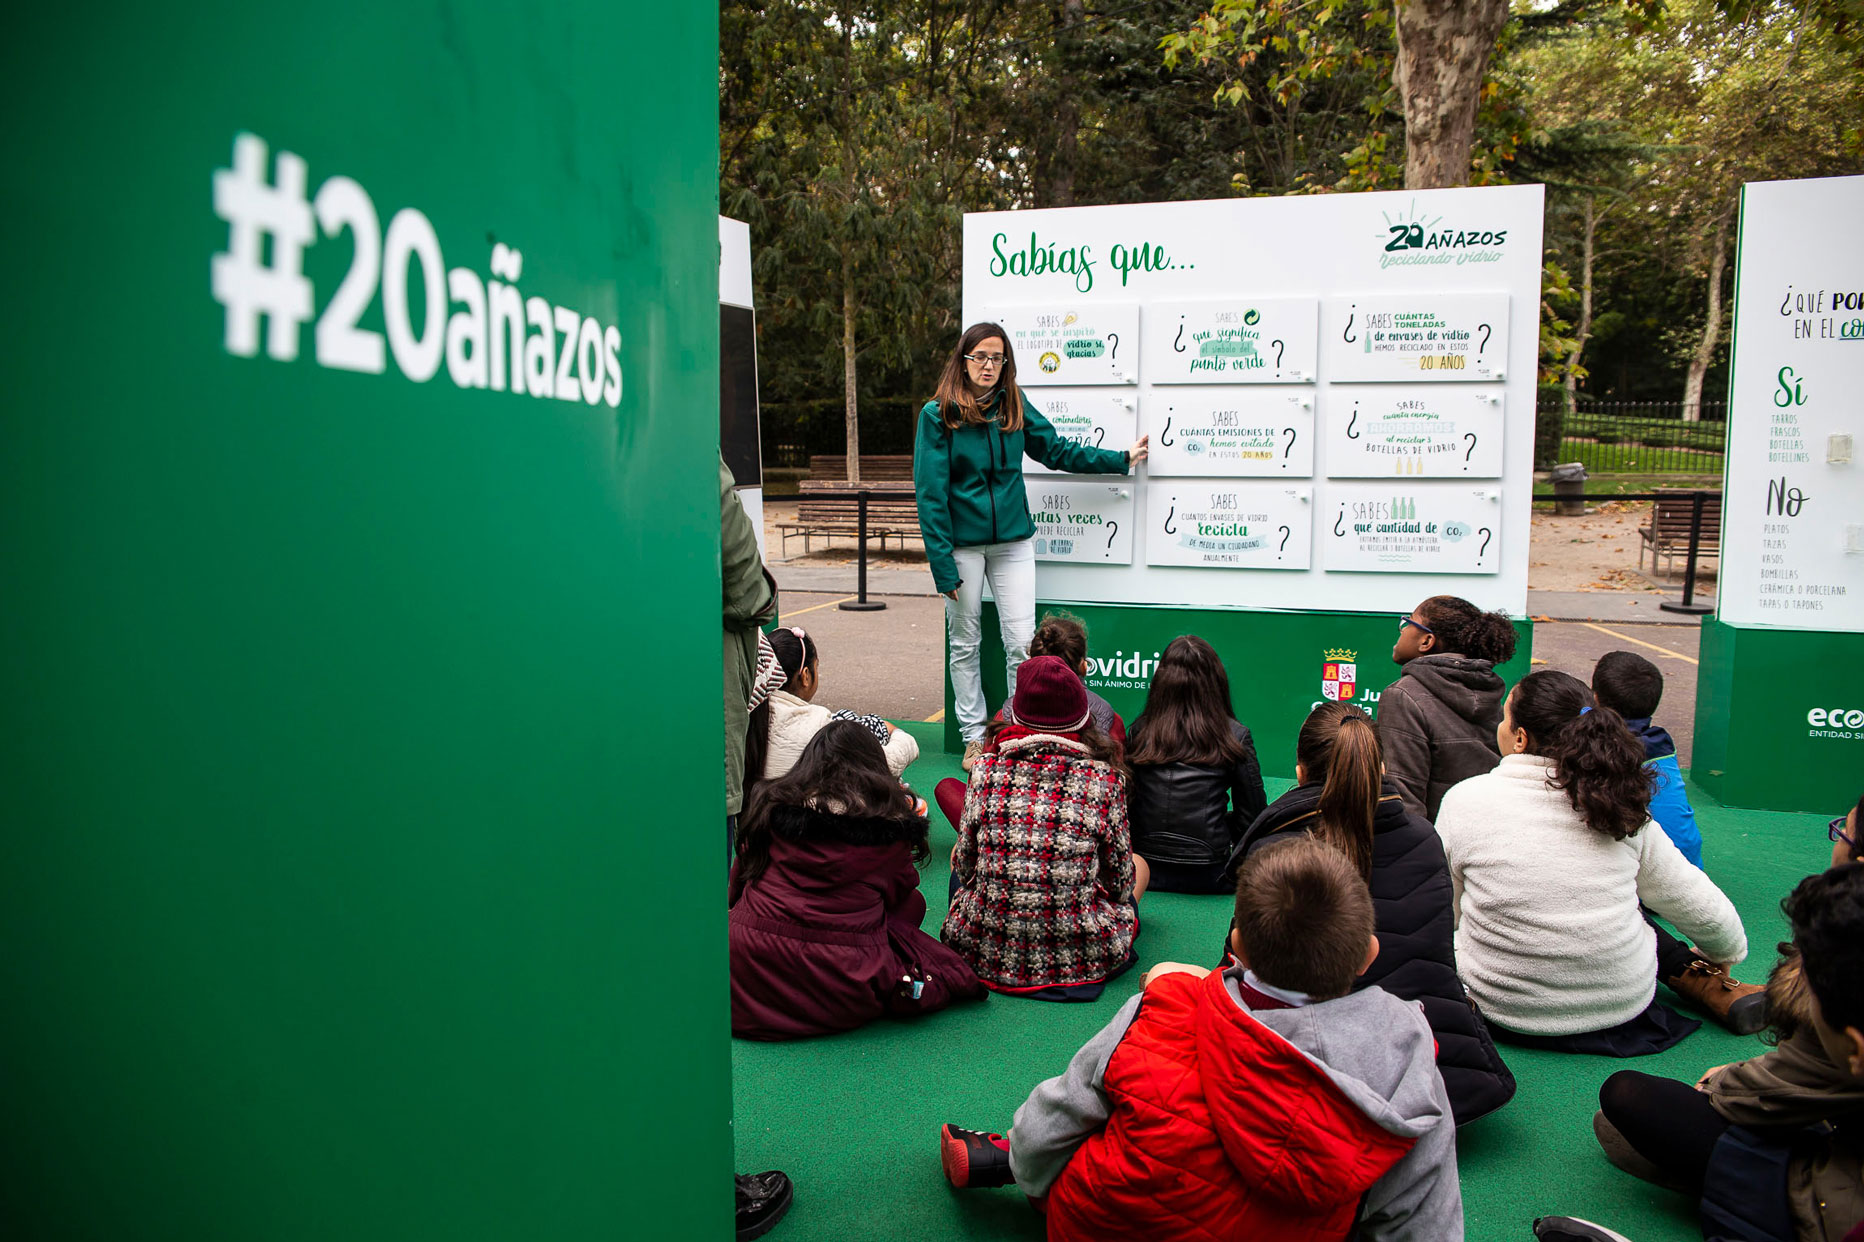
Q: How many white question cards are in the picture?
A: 9